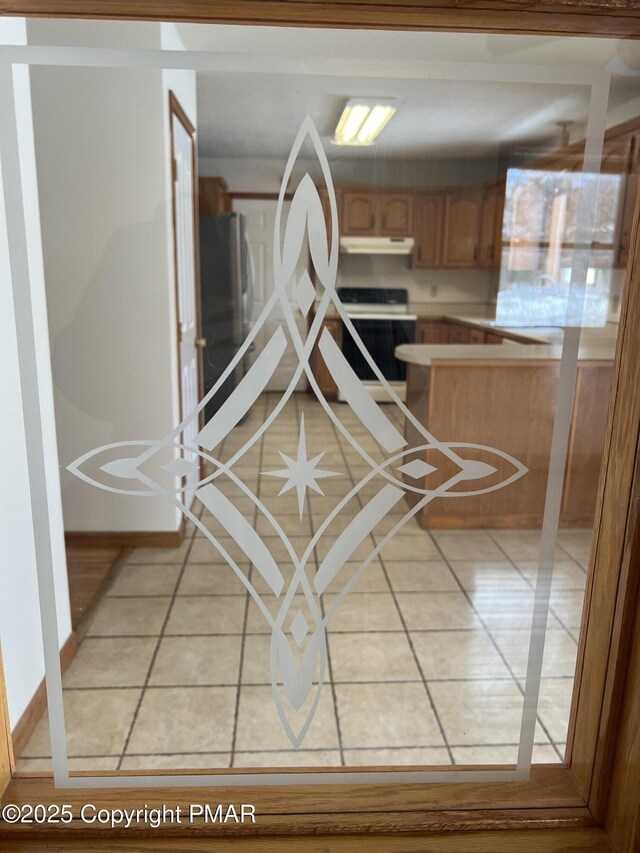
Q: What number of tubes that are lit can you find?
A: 2